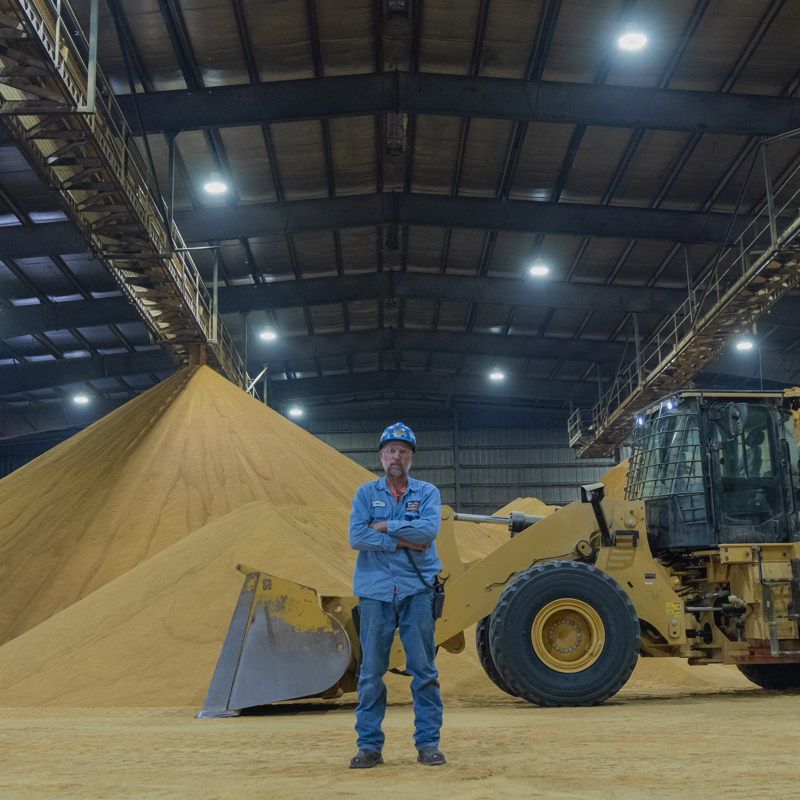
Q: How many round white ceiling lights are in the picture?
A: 8